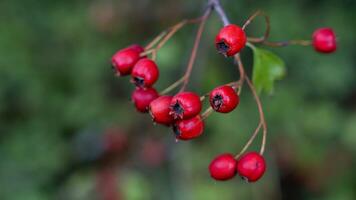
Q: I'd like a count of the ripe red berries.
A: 12